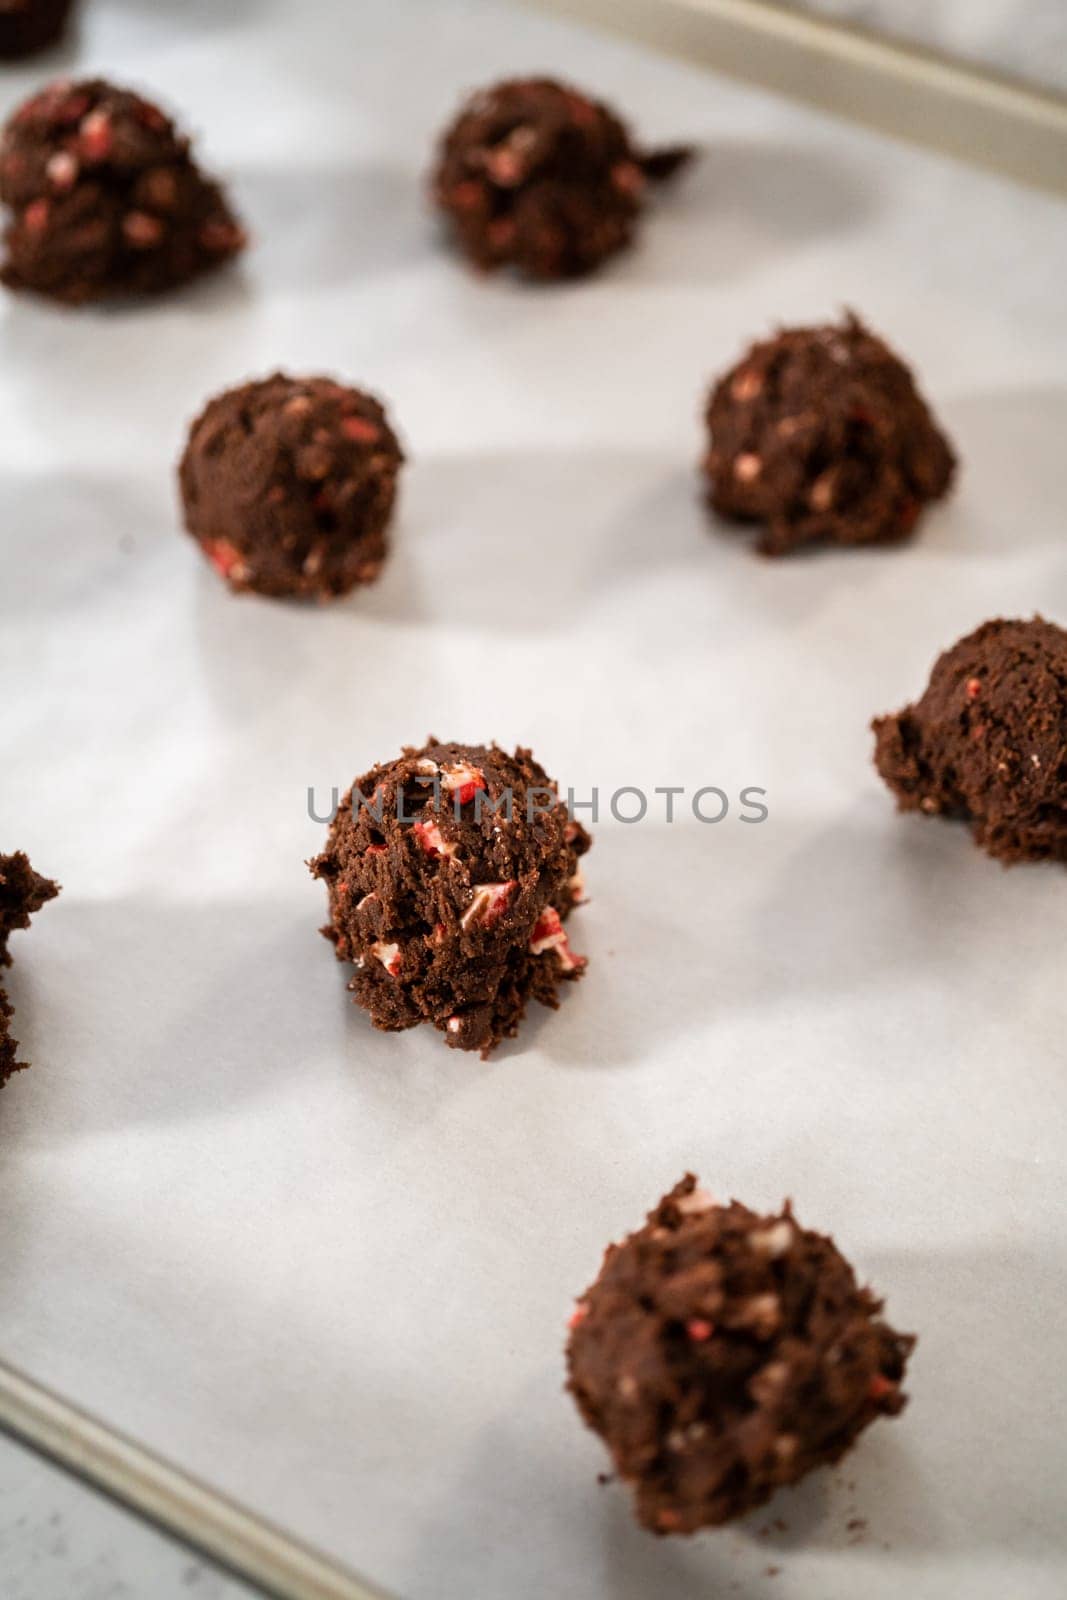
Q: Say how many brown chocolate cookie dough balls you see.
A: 9